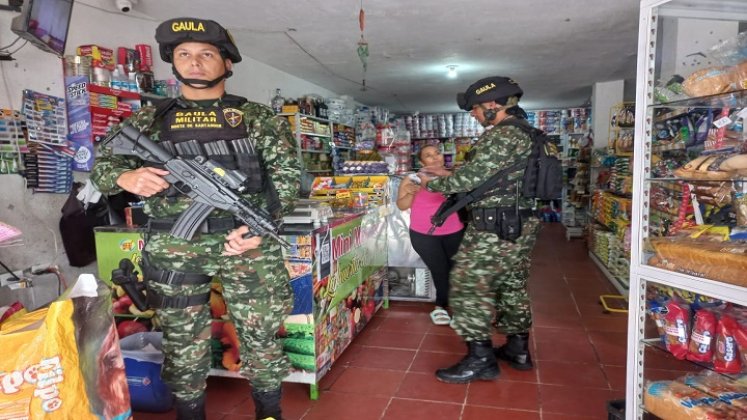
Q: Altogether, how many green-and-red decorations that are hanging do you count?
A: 1